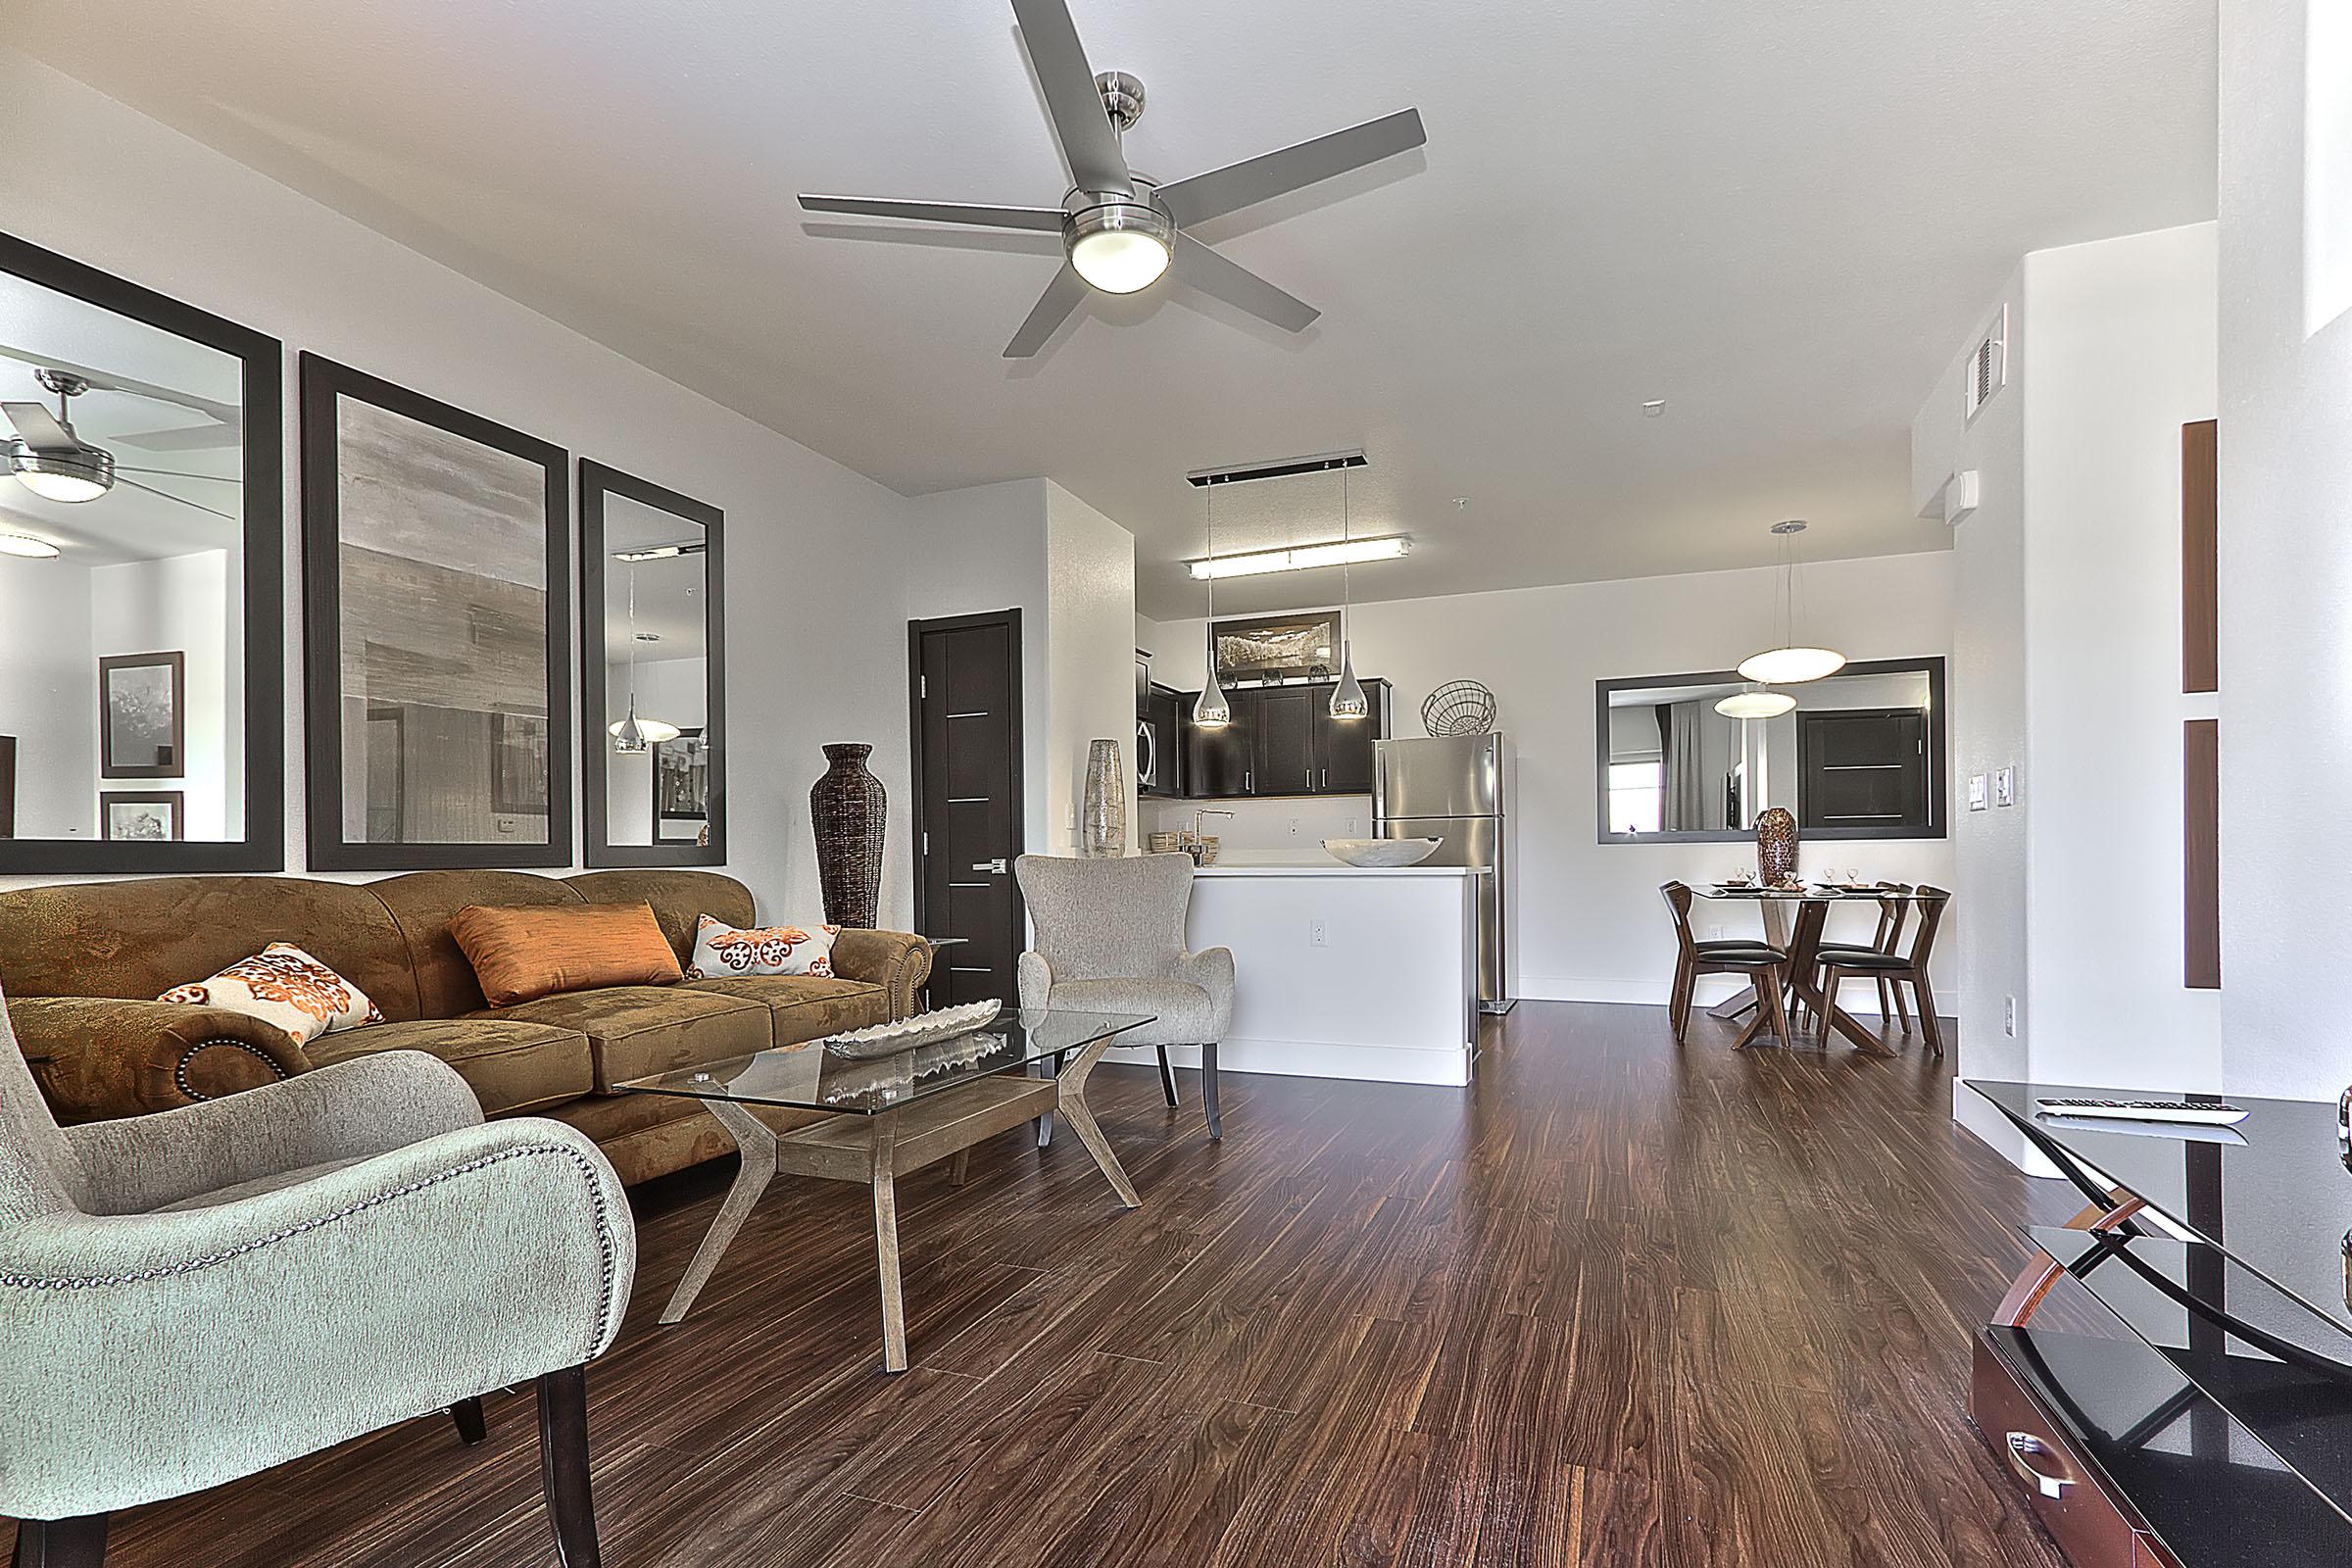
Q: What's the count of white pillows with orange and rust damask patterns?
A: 2